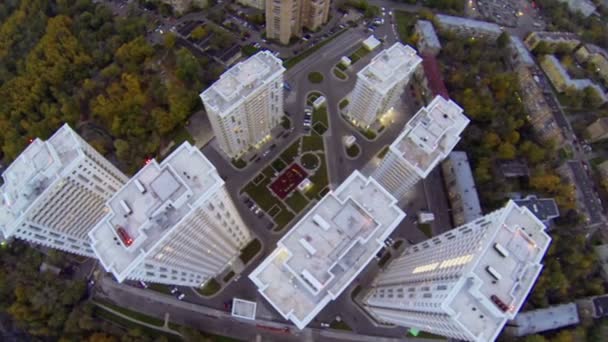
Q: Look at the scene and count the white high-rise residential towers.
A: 7